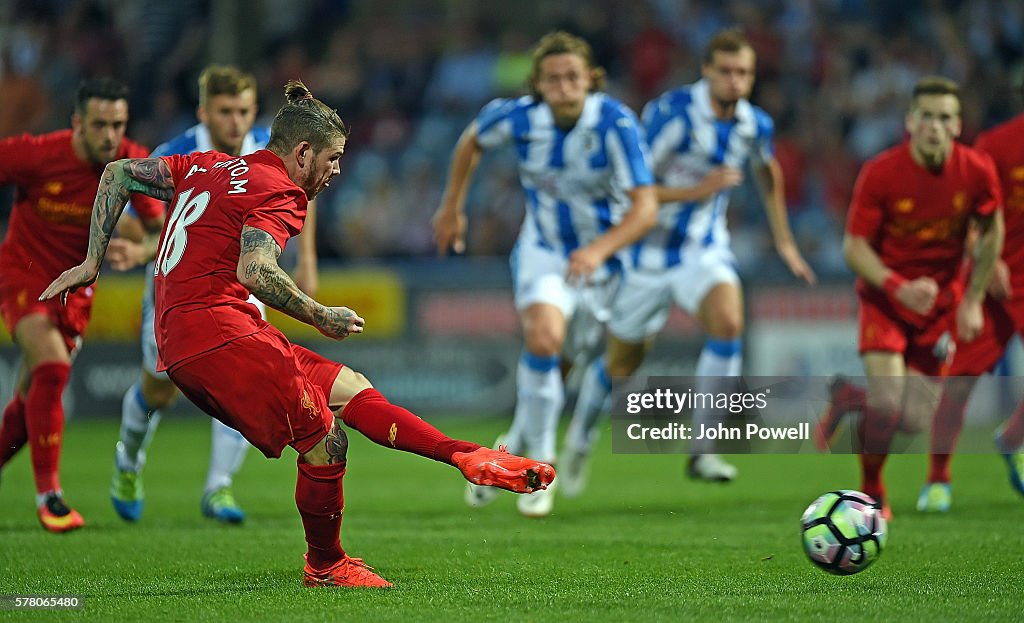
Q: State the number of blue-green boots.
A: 4